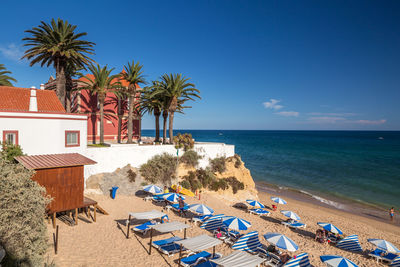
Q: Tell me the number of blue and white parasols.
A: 11